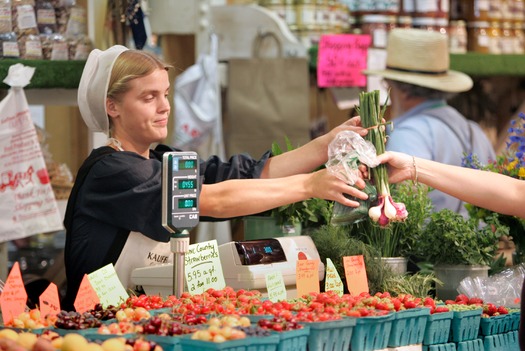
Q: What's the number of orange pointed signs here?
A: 3